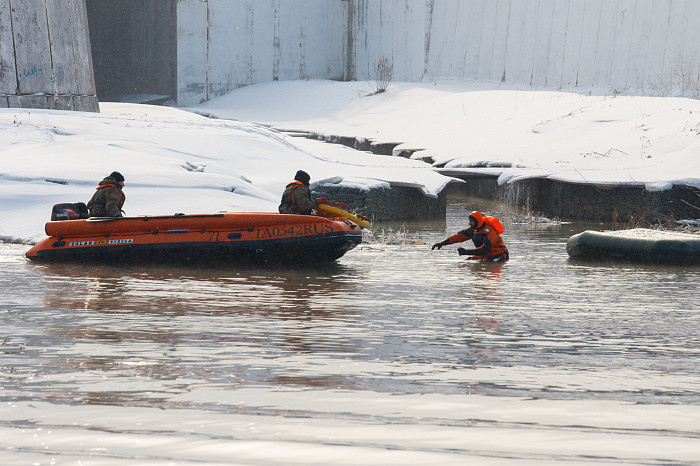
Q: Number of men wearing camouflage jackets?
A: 2